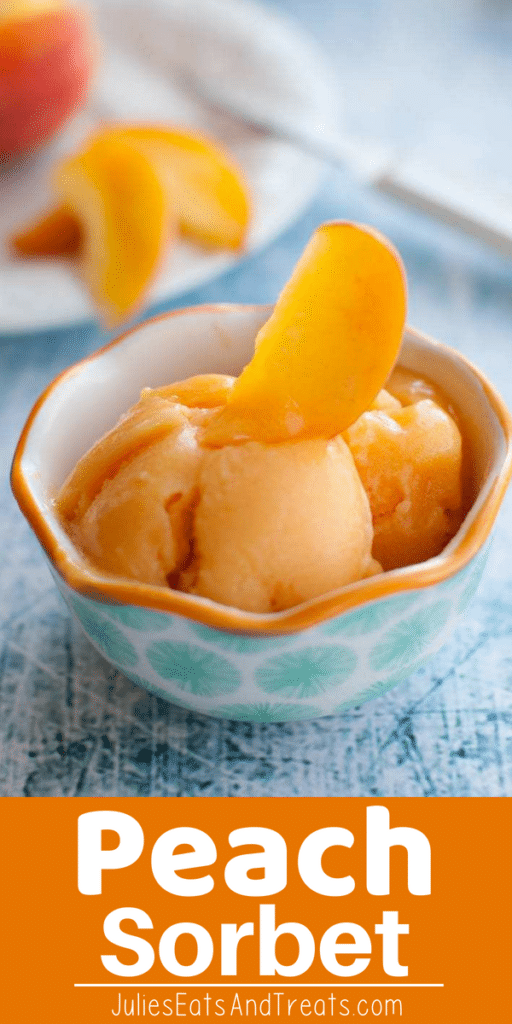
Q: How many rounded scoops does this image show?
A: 3